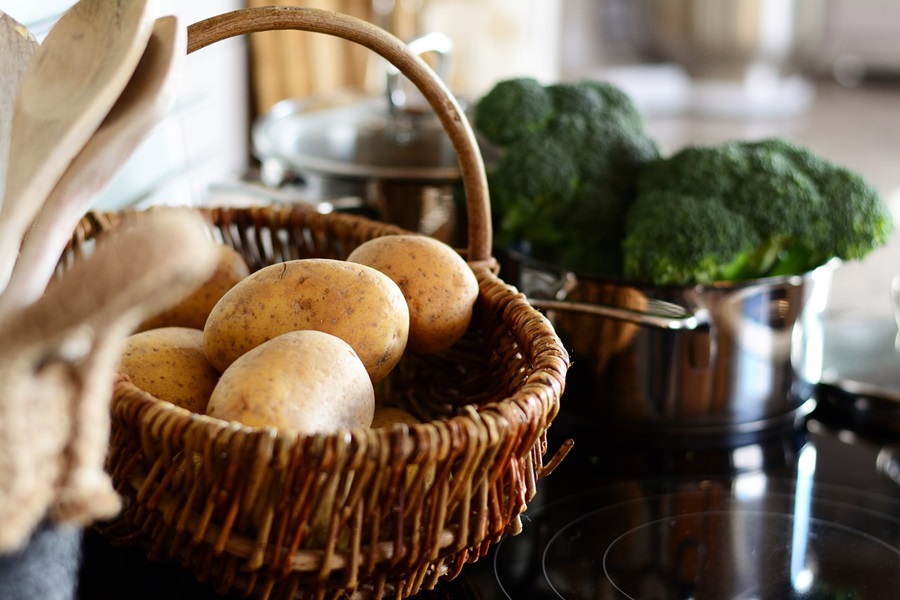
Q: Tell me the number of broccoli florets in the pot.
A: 2